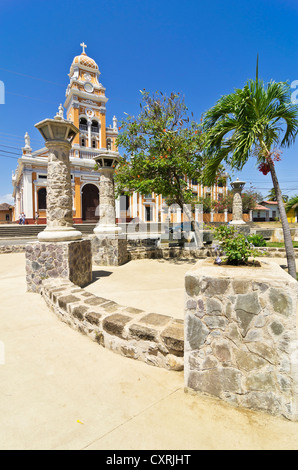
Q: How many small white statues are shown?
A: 3